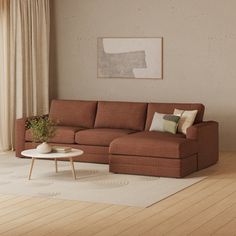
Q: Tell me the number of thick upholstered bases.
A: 2